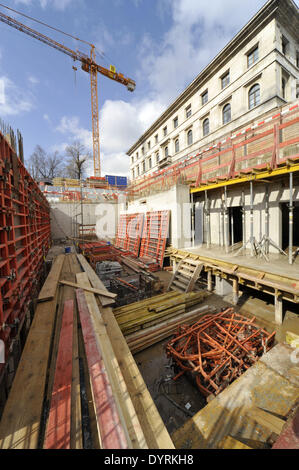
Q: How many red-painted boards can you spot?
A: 2